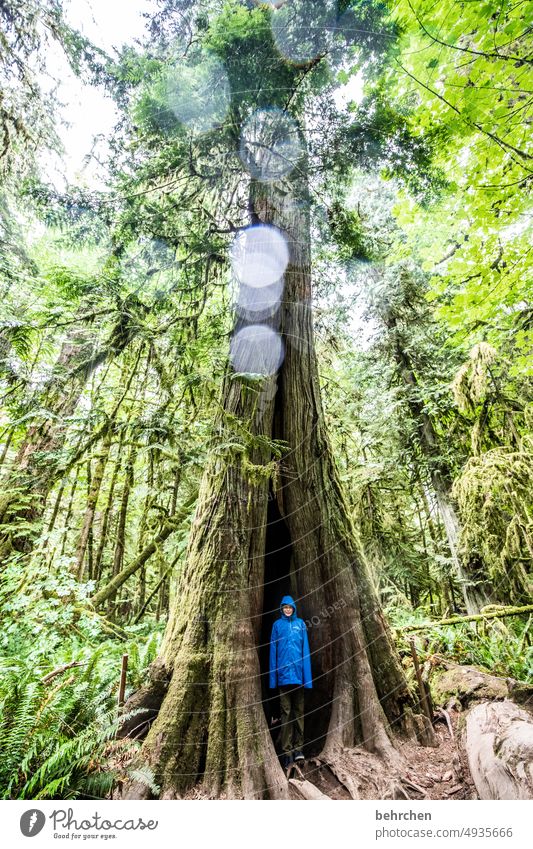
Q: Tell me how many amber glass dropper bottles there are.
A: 0